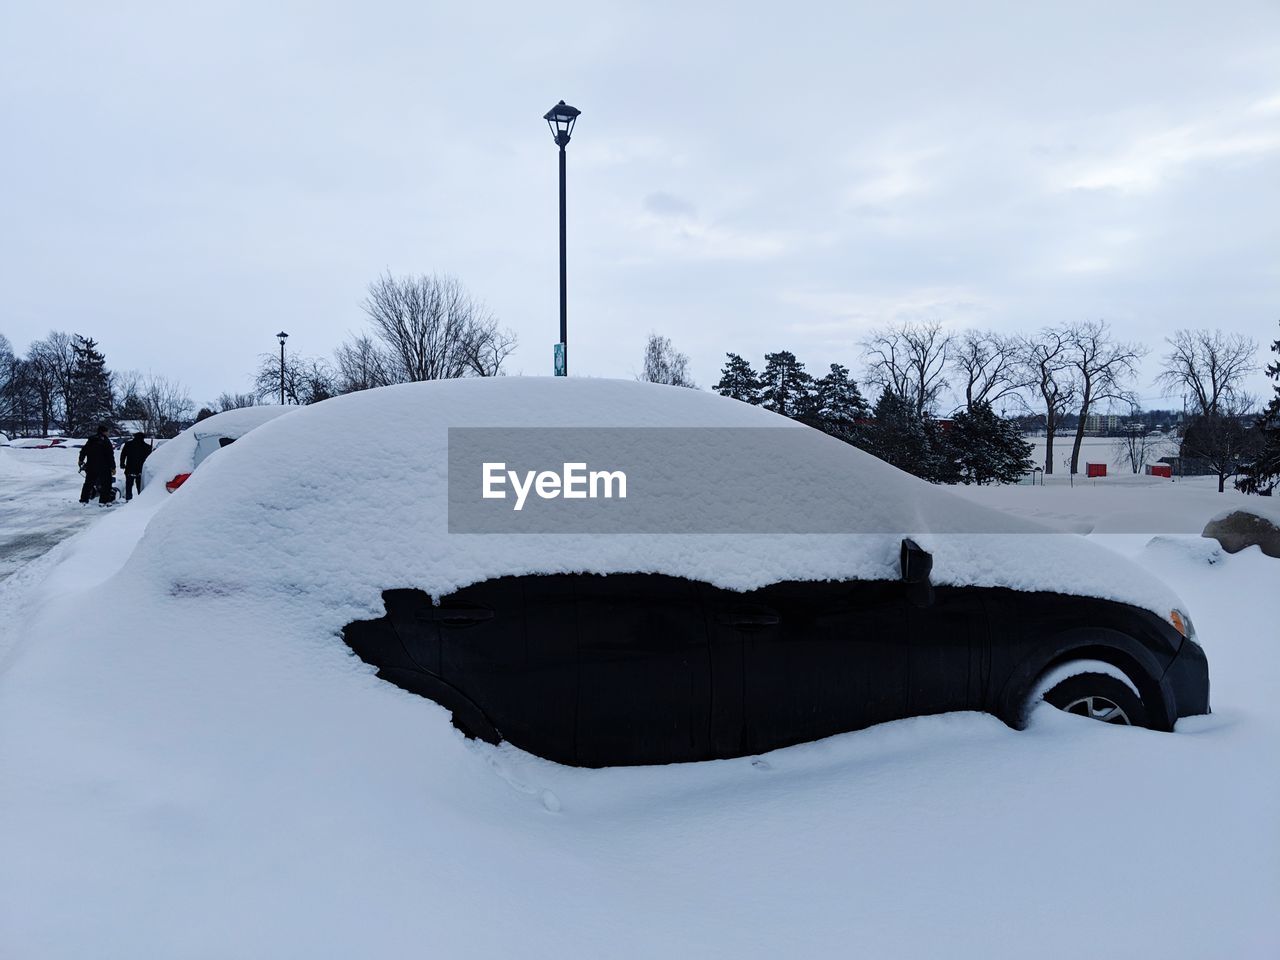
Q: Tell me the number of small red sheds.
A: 2